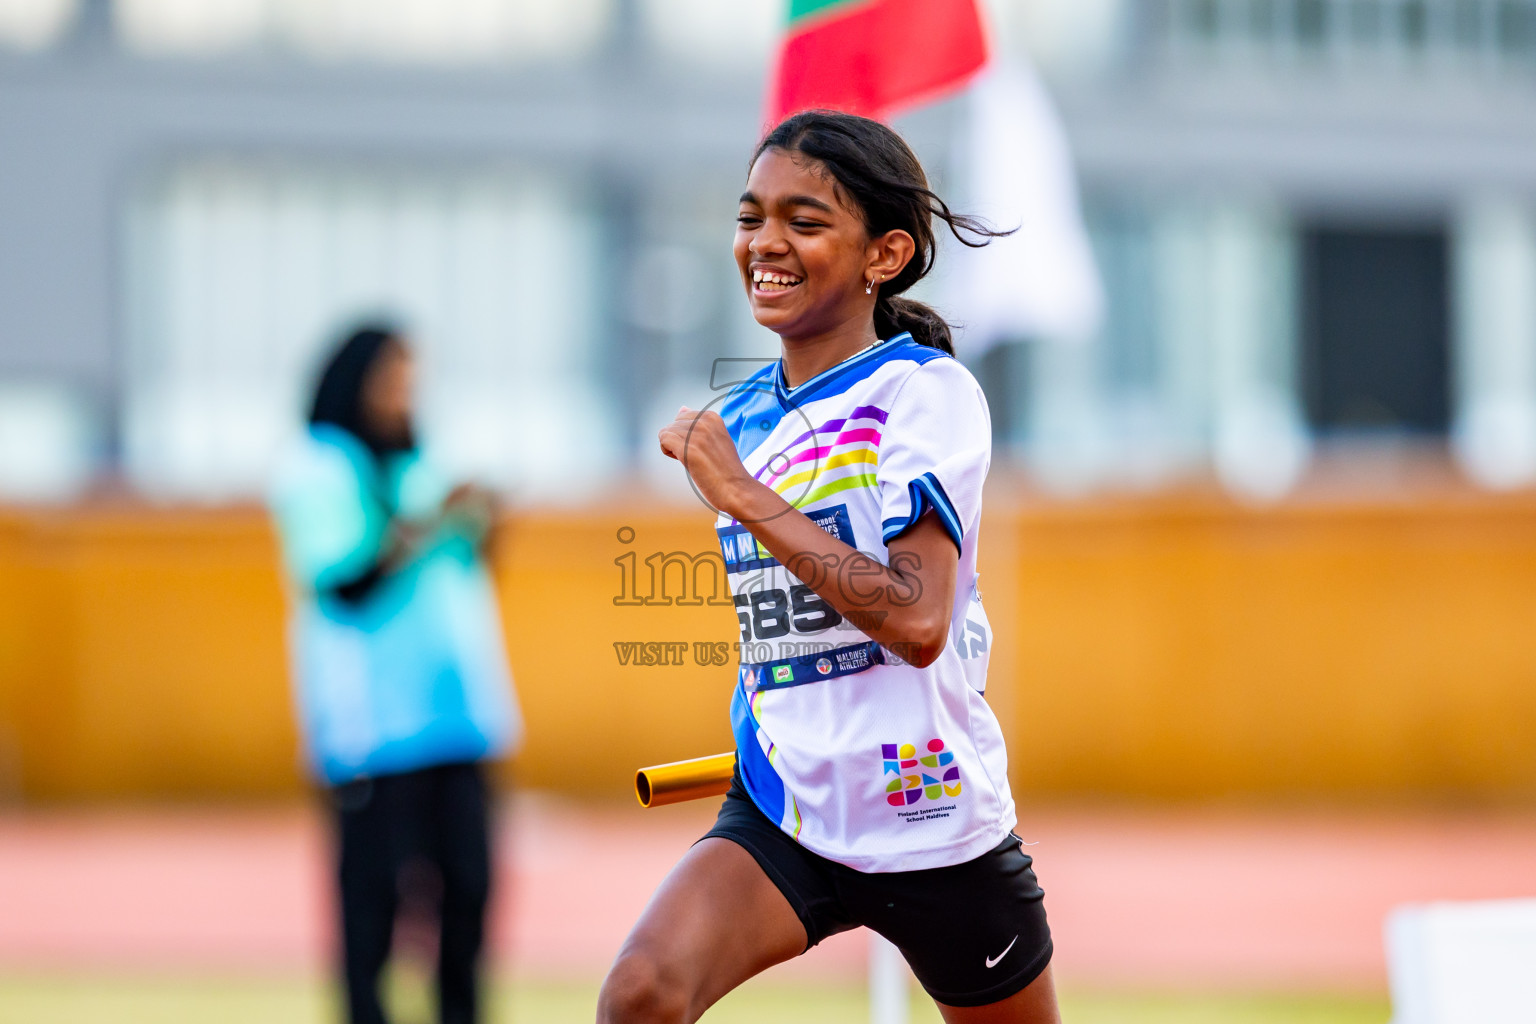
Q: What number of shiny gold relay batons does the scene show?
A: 1